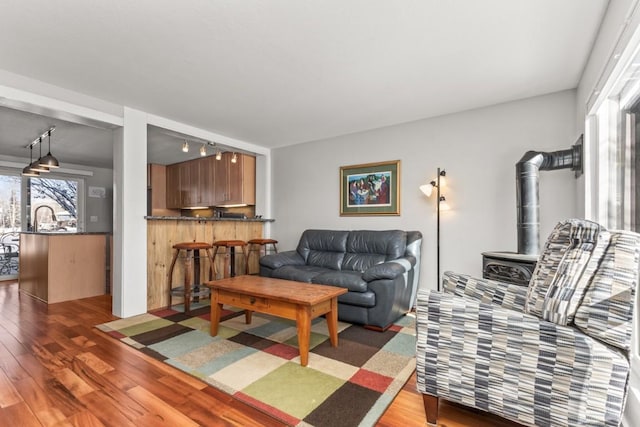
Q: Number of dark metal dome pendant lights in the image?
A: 3